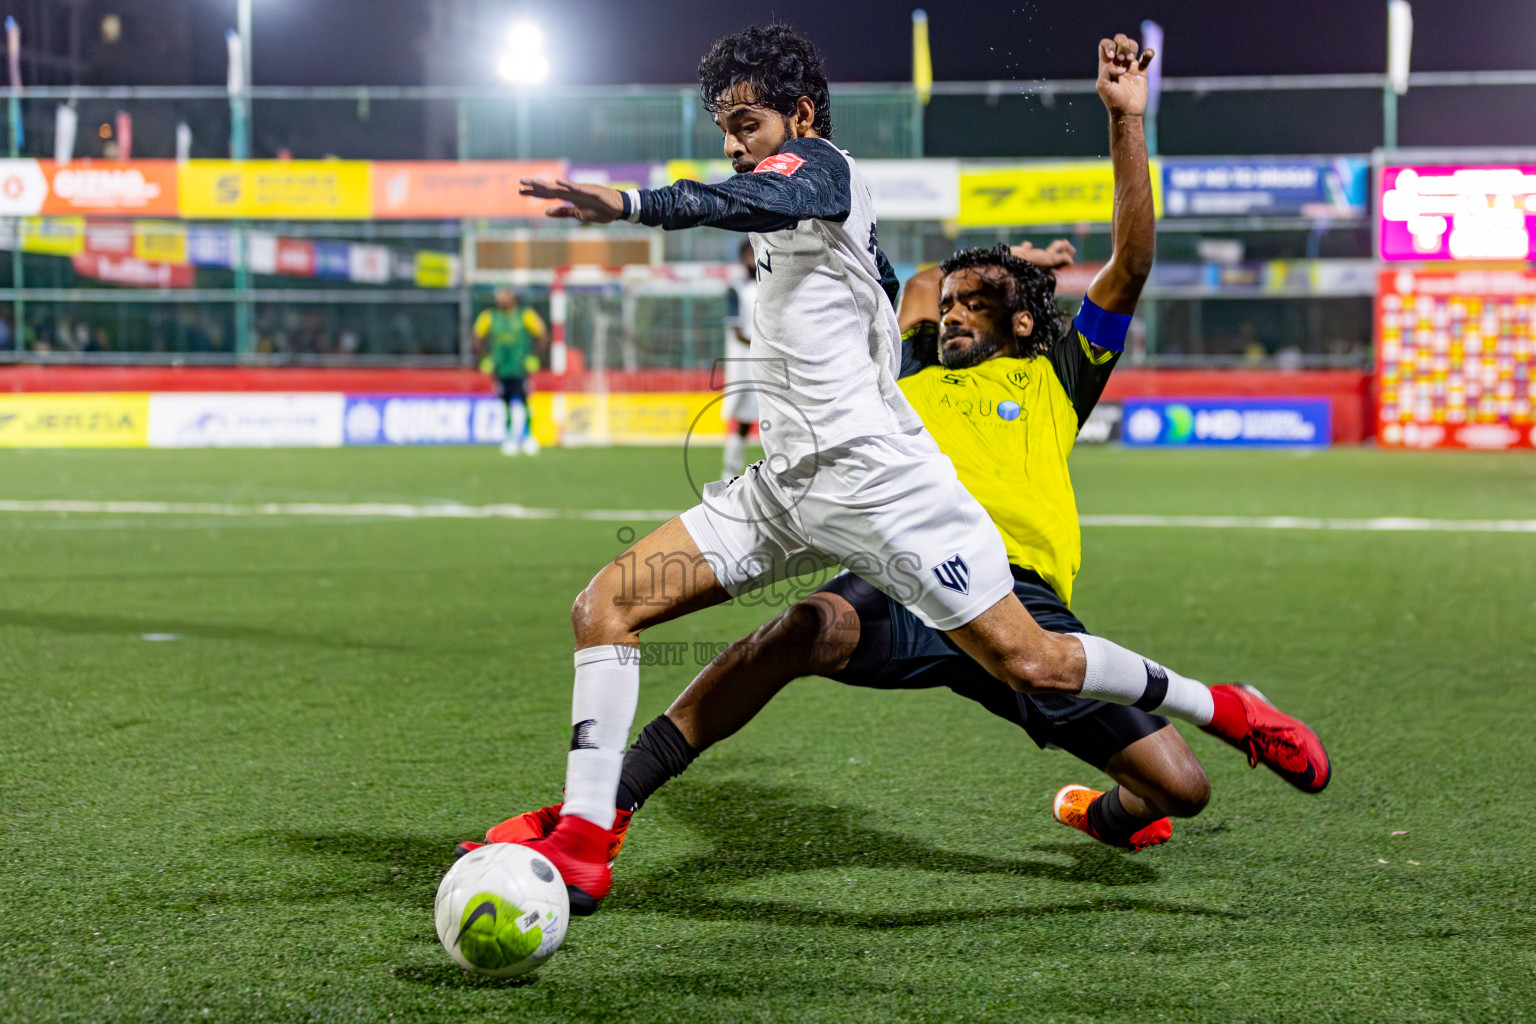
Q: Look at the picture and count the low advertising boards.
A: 6